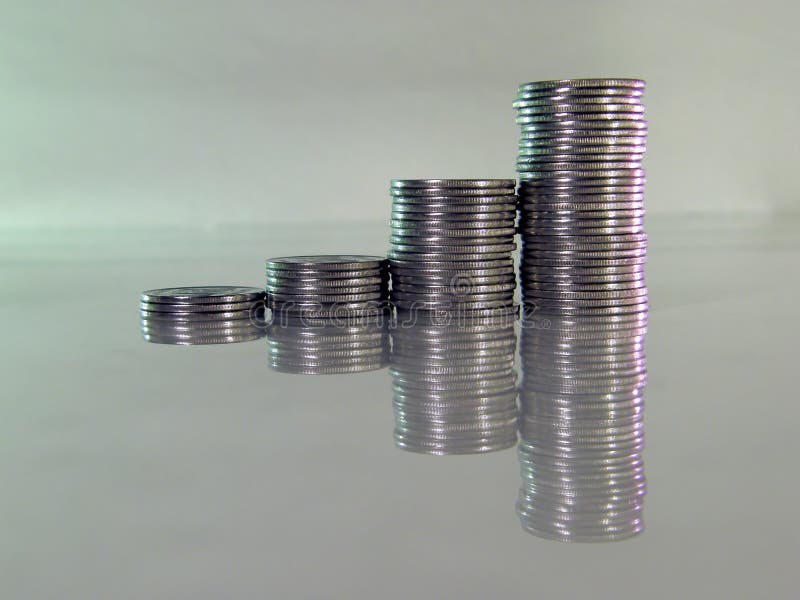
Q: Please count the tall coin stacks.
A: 2